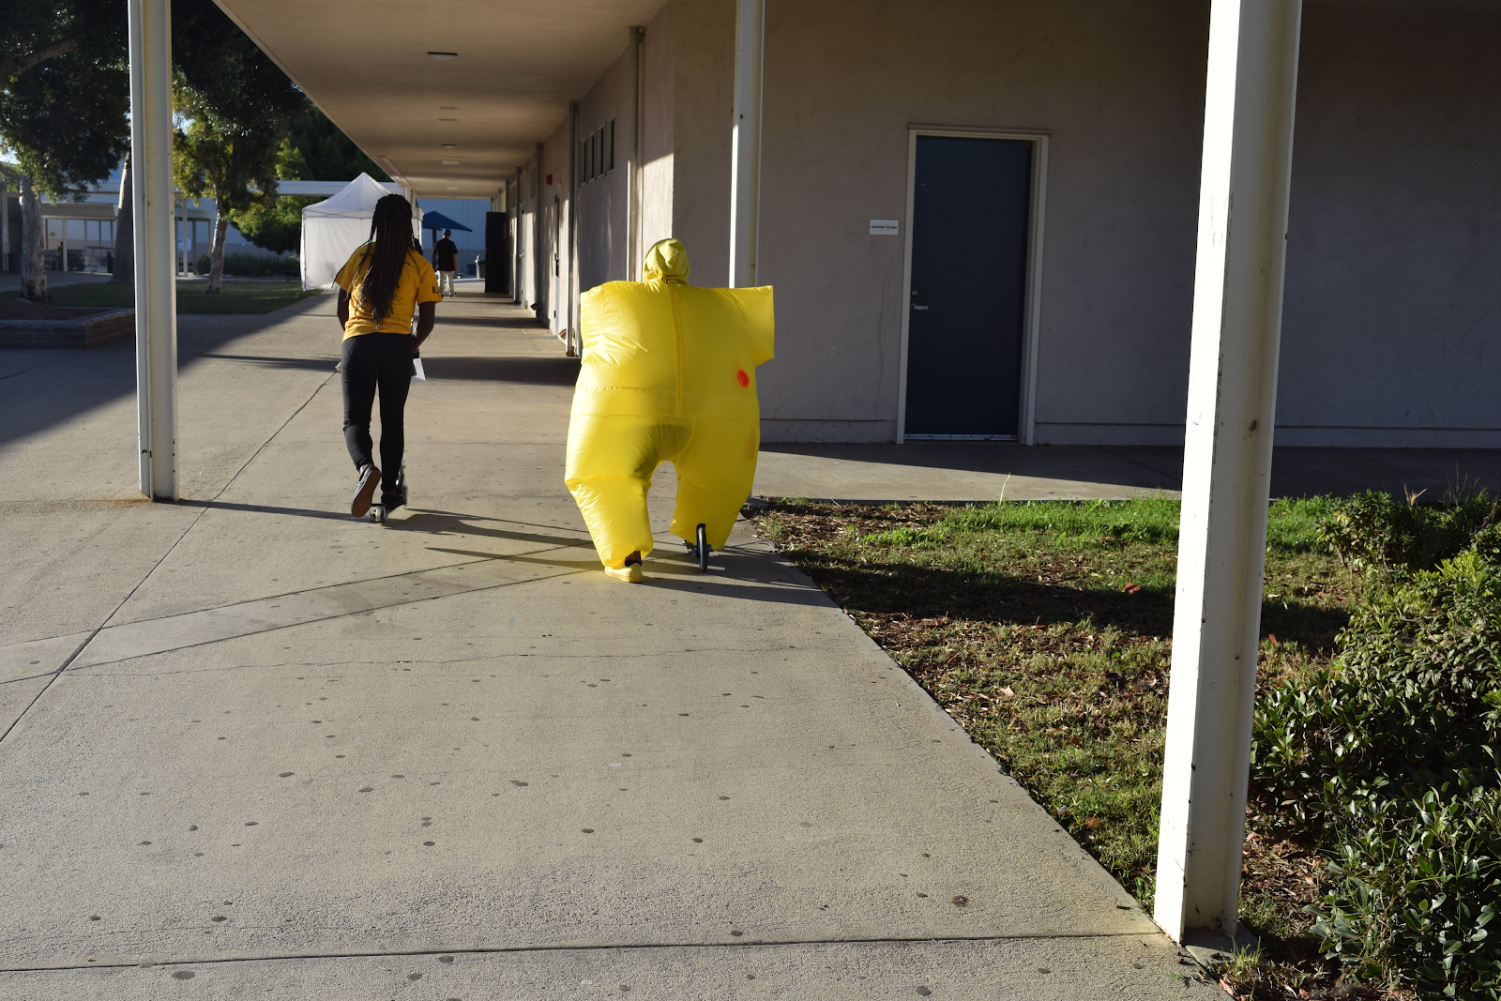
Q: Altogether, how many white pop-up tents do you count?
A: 1